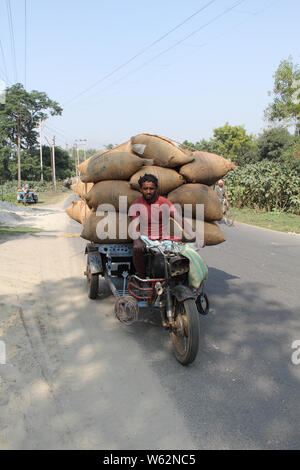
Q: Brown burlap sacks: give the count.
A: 11